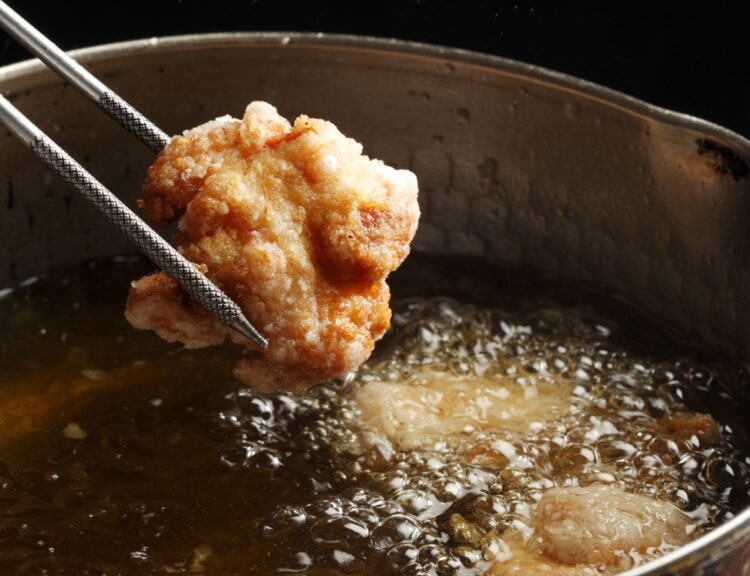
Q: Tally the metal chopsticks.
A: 2